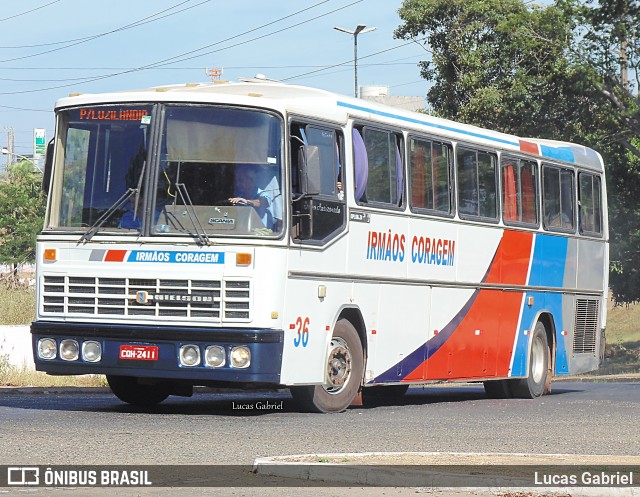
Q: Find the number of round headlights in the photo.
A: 6